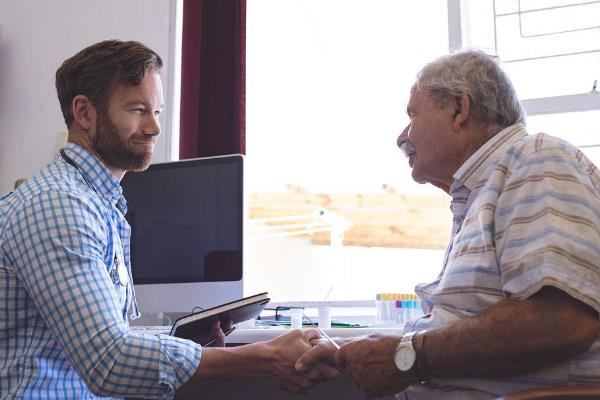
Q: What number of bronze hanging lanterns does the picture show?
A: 0